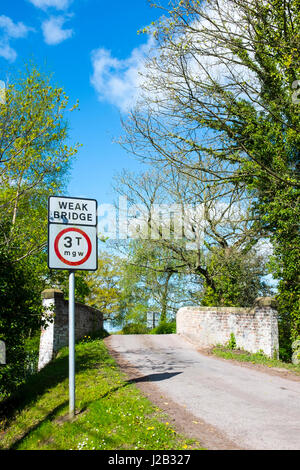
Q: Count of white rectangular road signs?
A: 2